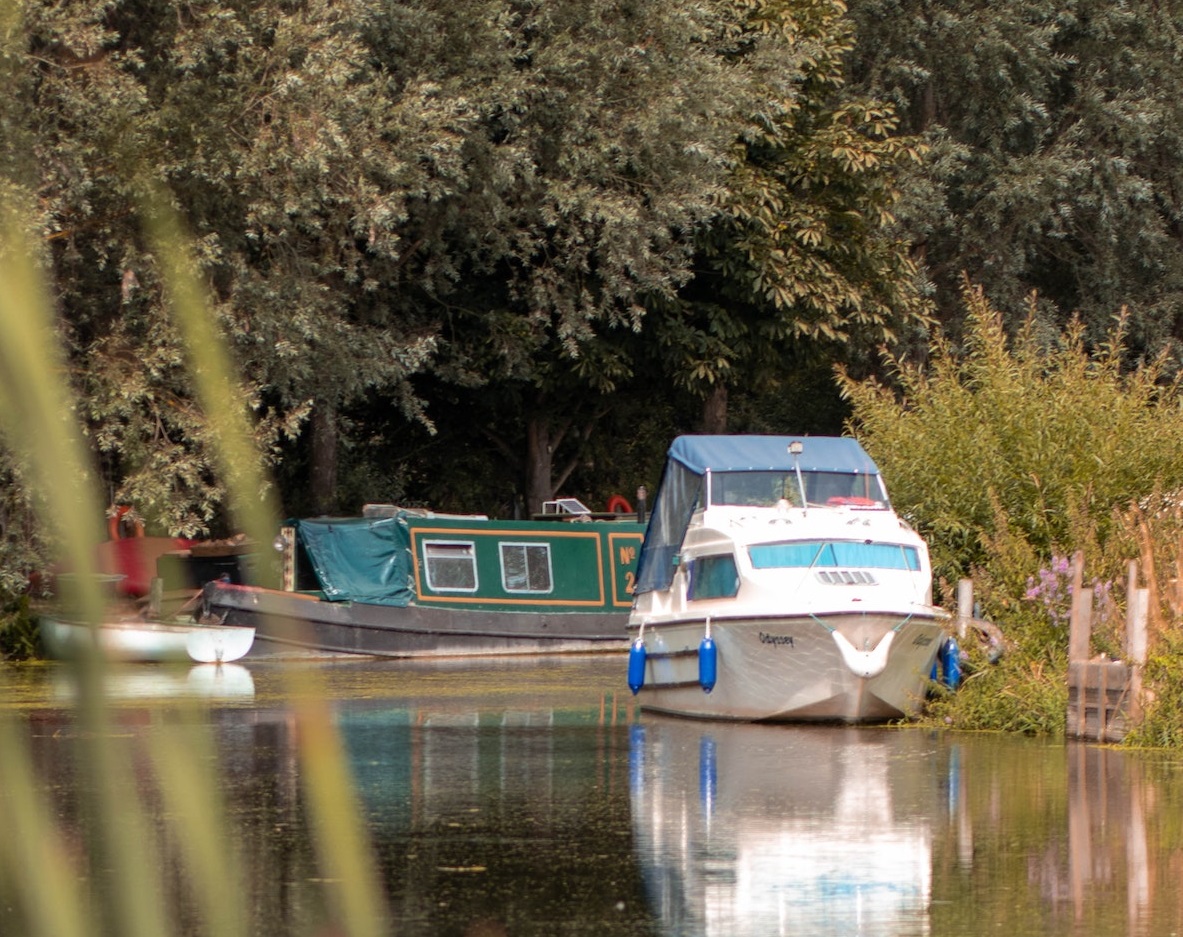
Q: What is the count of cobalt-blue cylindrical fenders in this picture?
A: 4